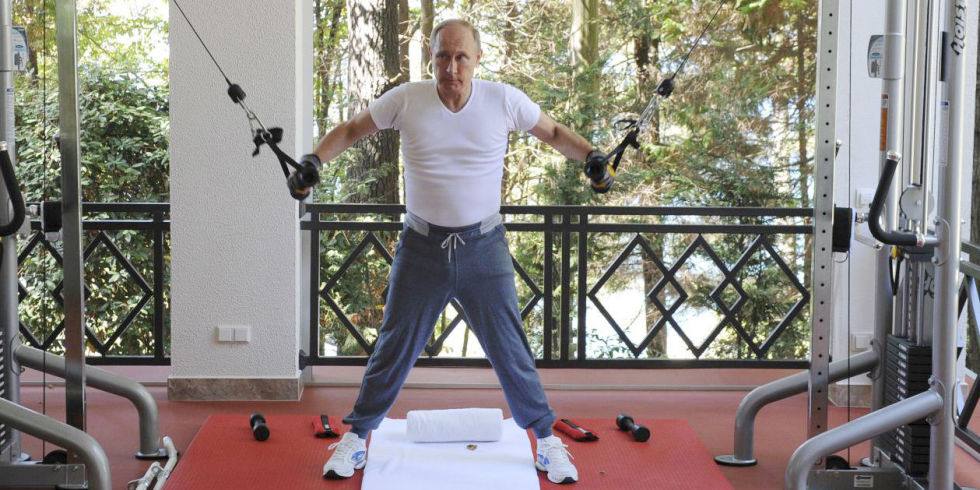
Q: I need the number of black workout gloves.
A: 2